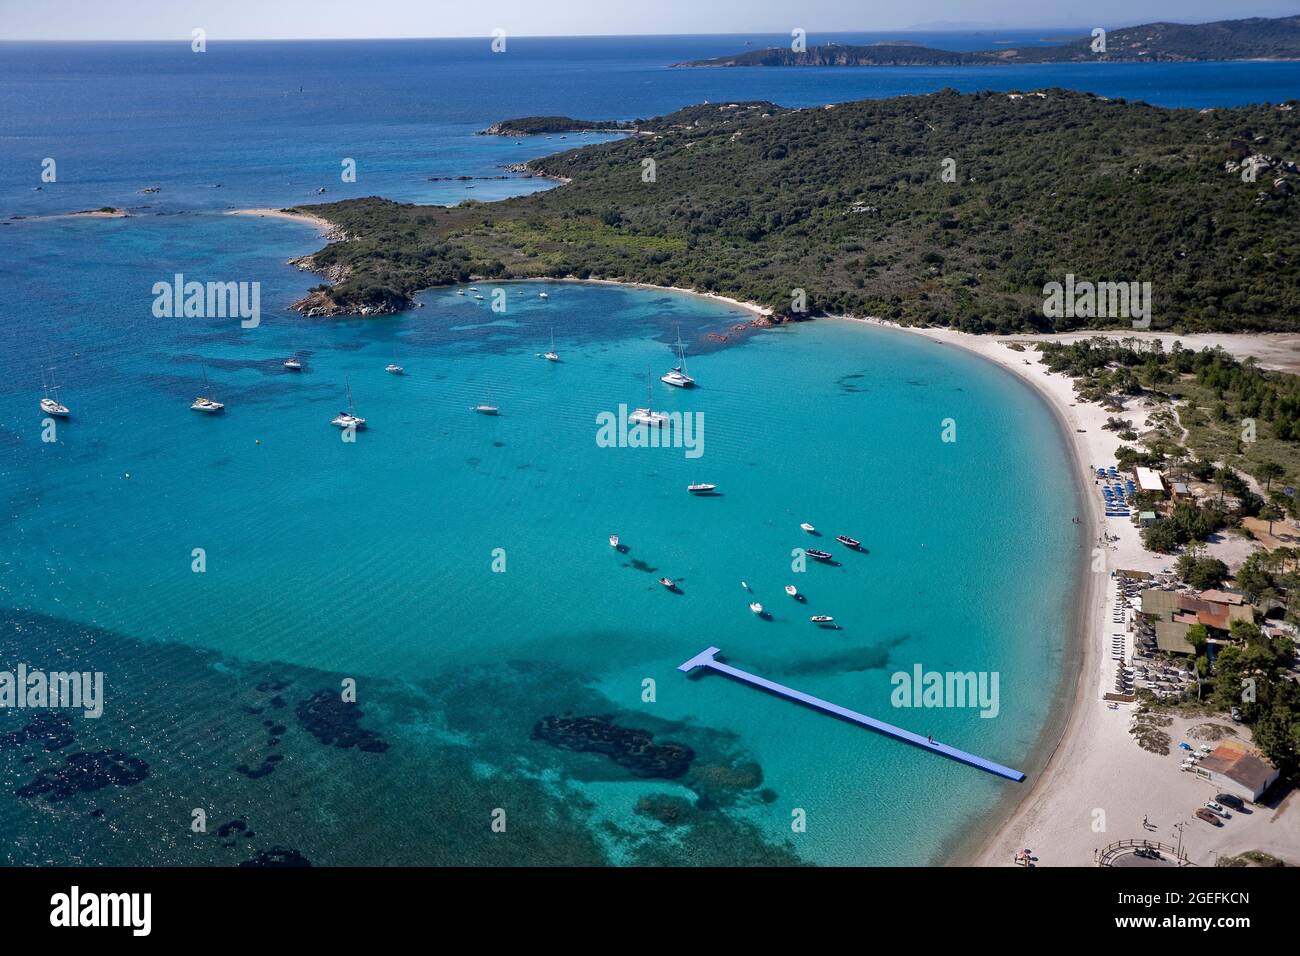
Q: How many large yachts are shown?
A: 5